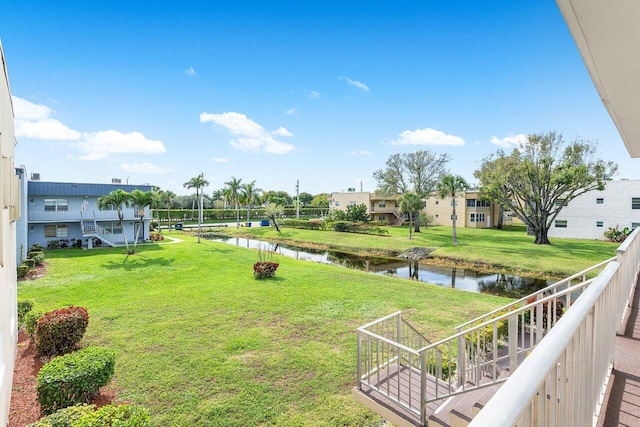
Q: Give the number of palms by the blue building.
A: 2